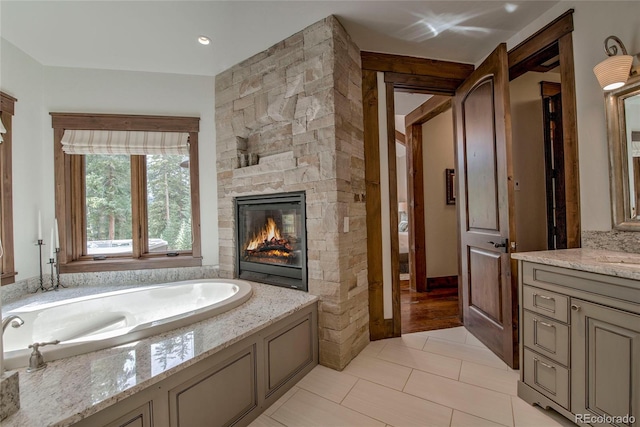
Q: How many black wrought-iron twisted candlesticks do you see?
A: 3